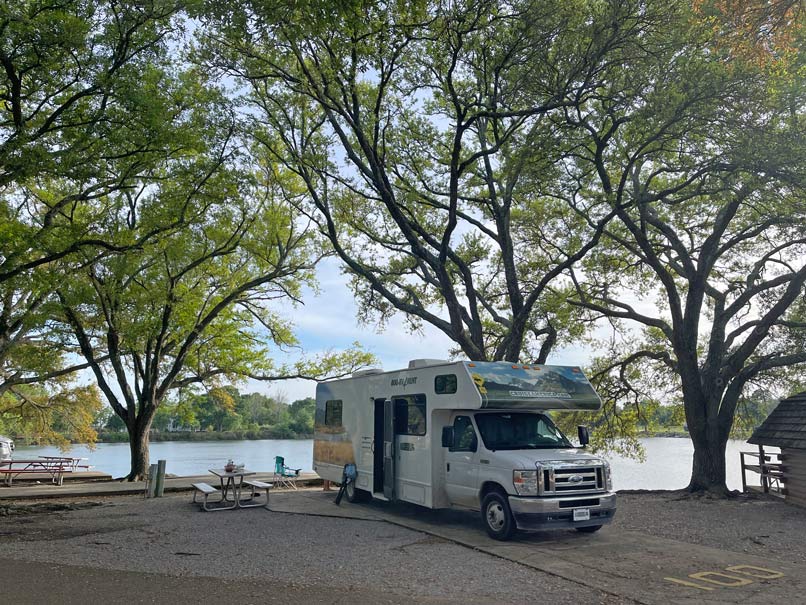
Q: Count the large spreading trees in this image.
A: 3